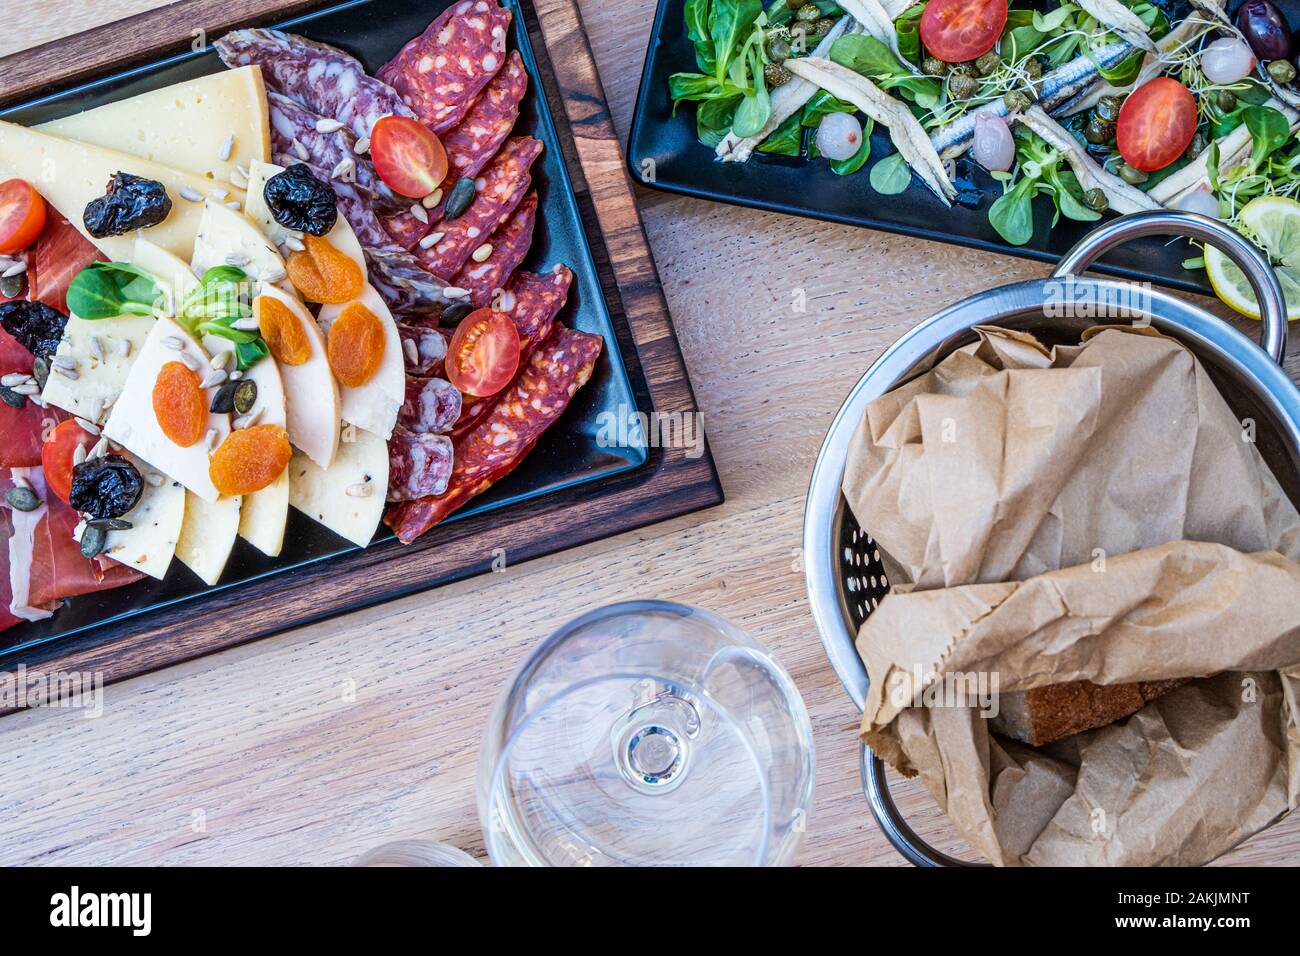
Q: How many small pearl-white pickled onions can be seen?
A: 4